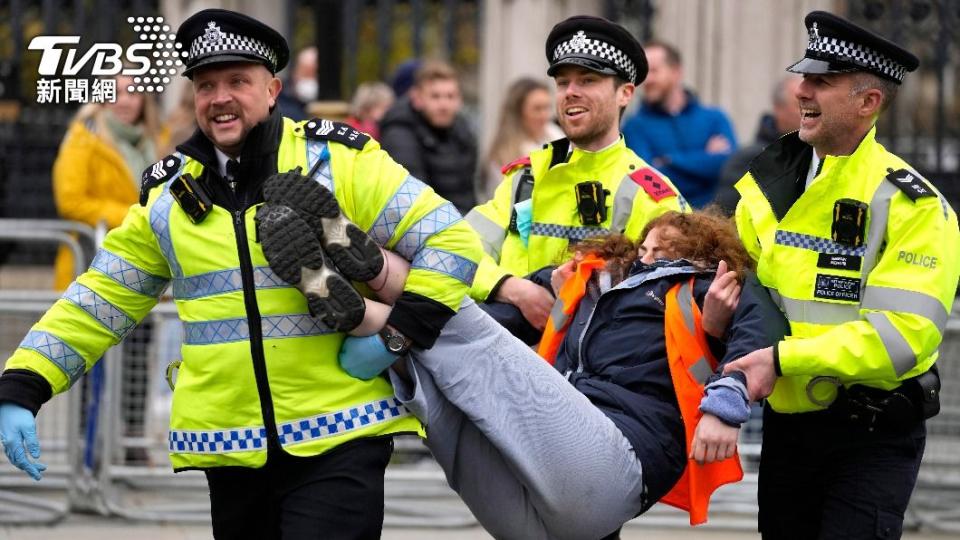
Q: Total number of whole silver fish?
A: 0